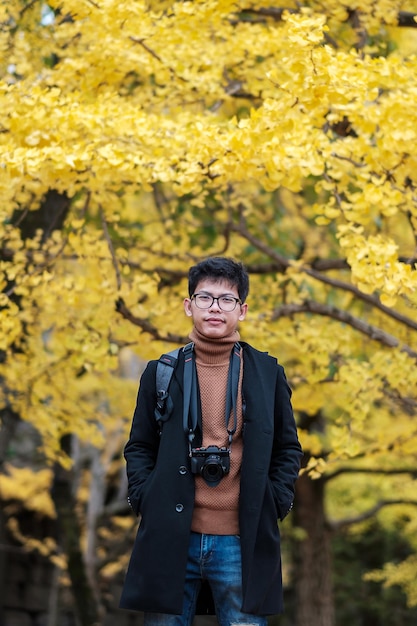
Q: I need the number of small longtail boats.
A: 0